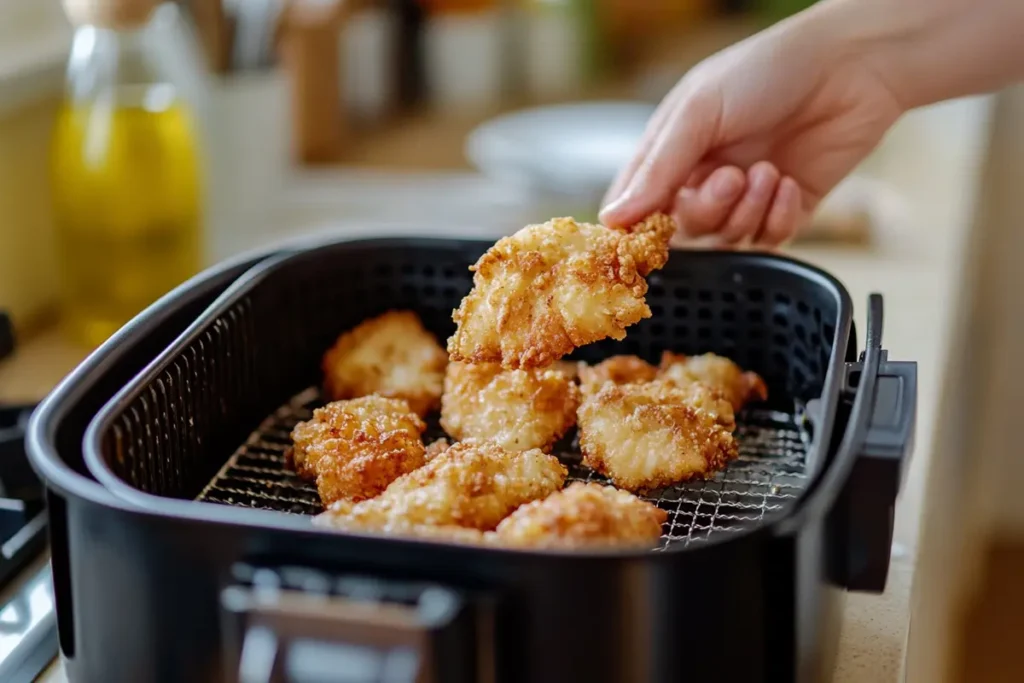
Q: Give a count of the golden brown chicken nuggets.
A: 9